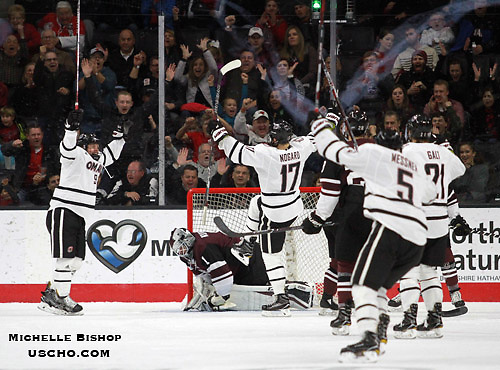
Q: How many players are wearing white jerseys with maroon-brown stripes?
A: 4